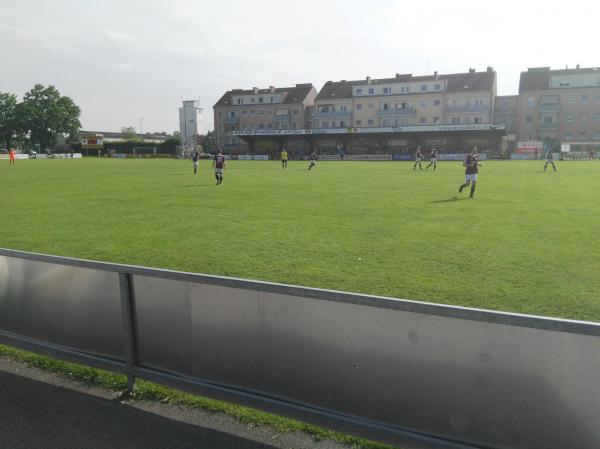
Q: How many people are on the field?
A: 9